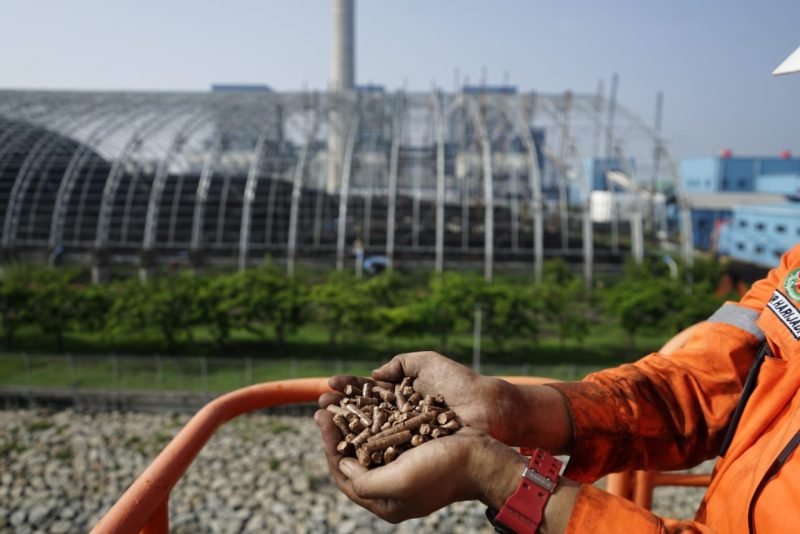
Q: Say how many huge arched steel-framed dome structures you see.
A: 1